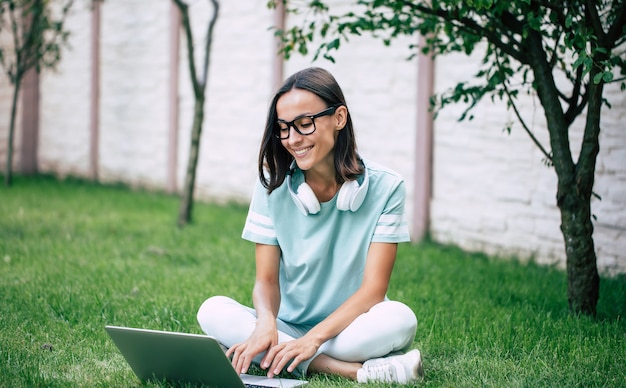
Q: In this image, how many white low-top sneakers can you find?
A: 1